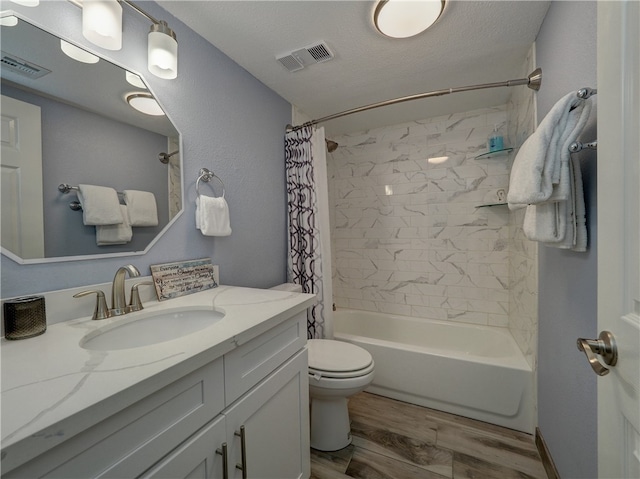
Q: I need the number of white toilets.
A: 1